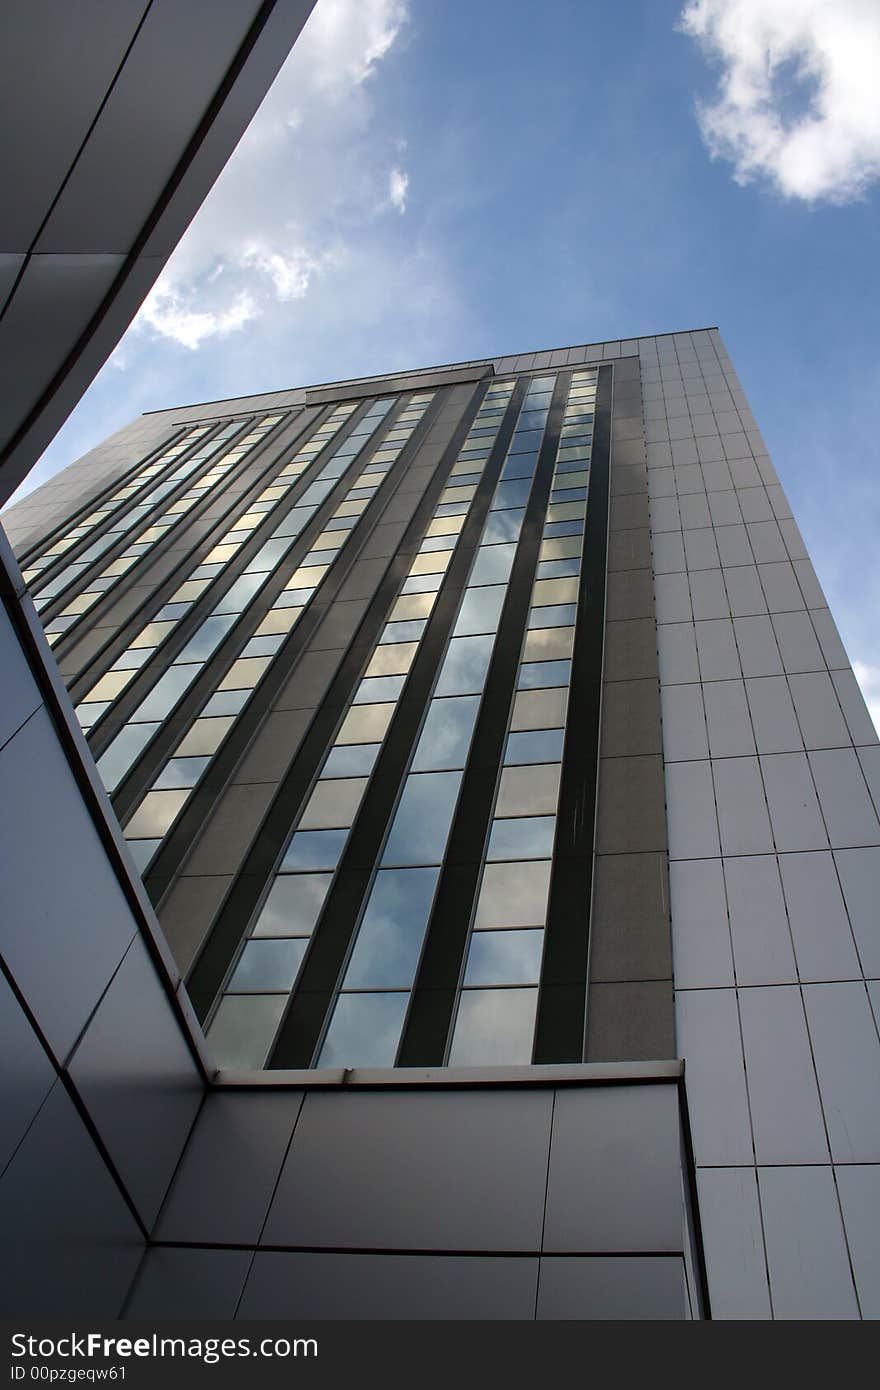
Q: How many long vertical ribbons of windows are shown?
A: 9